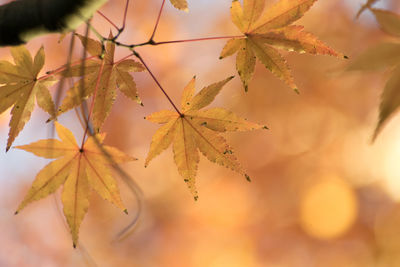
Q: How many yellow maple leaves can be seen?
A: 5